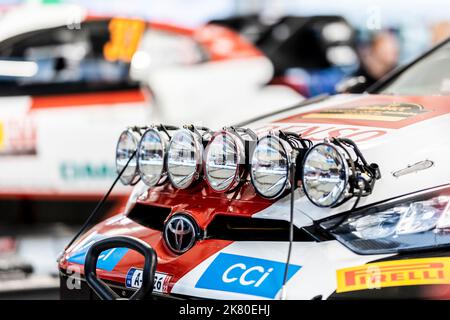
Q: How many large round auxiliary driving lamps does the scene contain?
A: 6